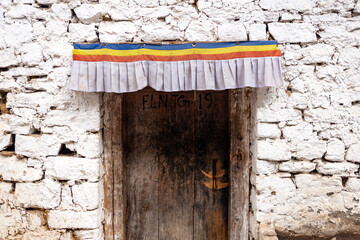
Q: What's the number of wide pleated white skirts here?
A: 1